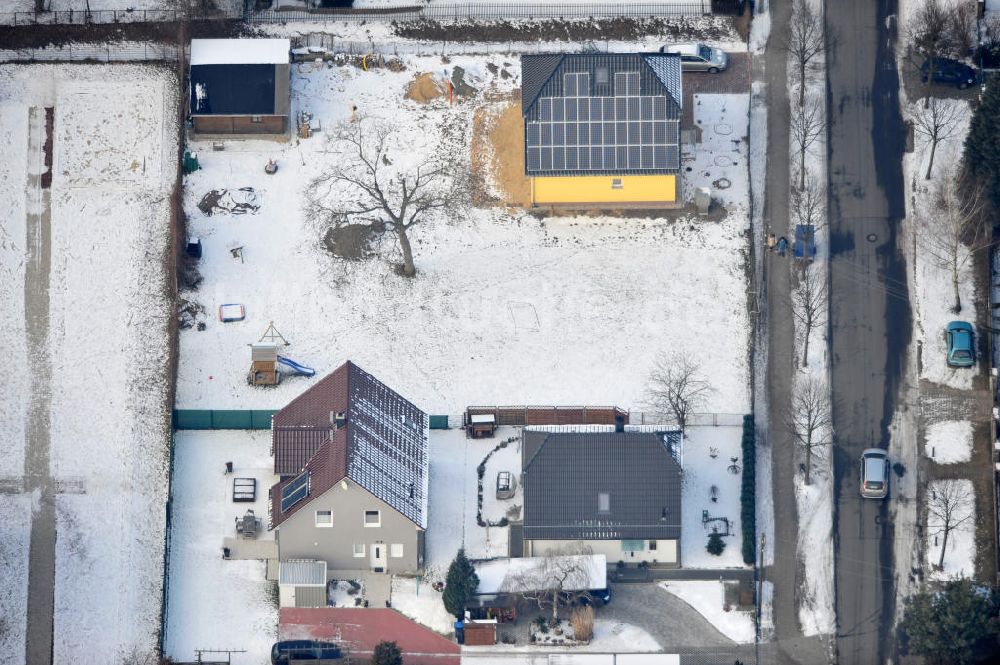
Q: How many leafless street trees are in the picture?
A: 9